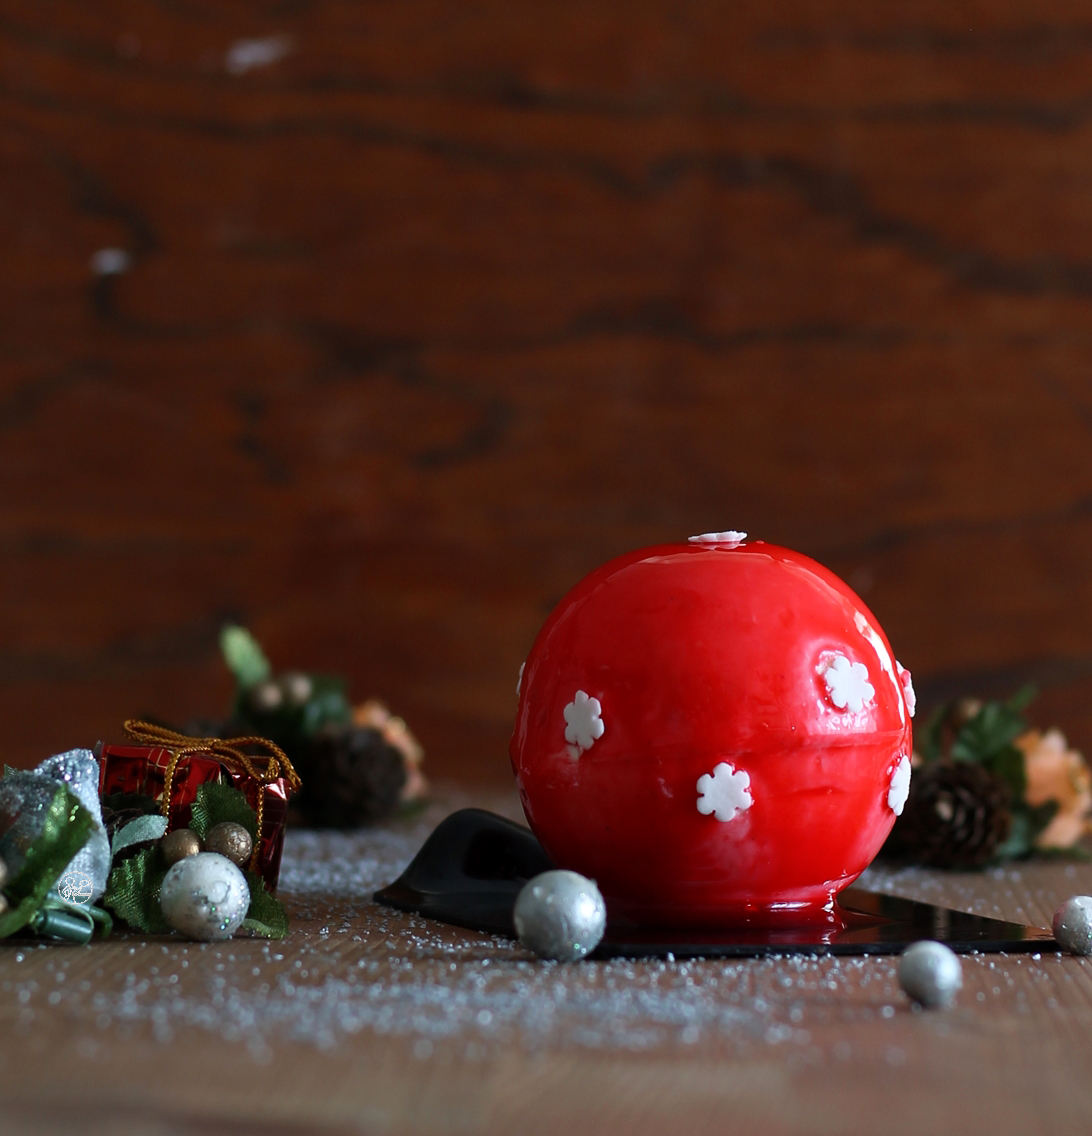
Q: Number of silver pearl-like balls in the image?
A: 4